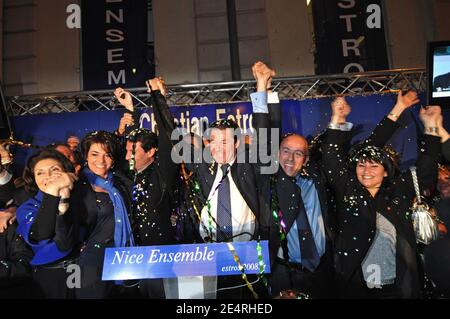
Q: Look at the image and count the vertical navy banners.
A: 2